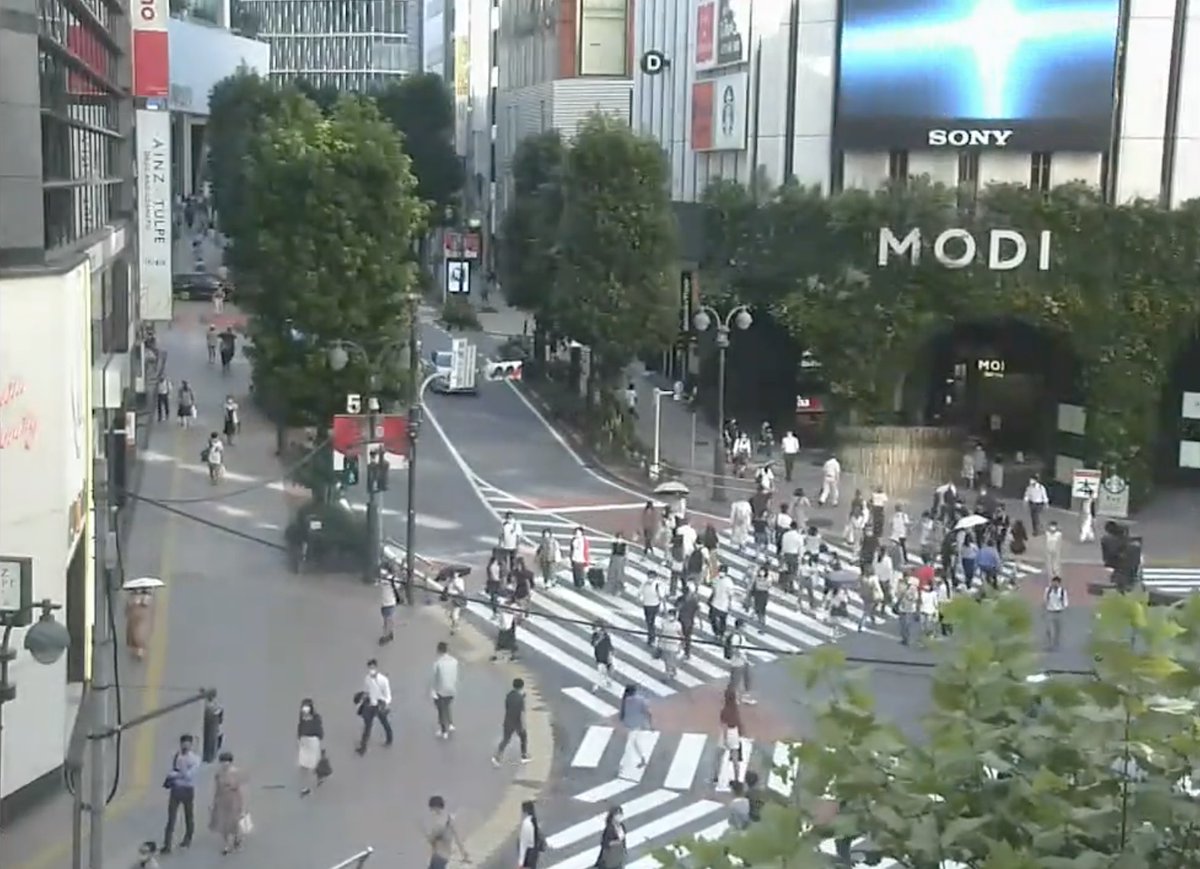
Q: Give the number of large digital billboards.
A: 1